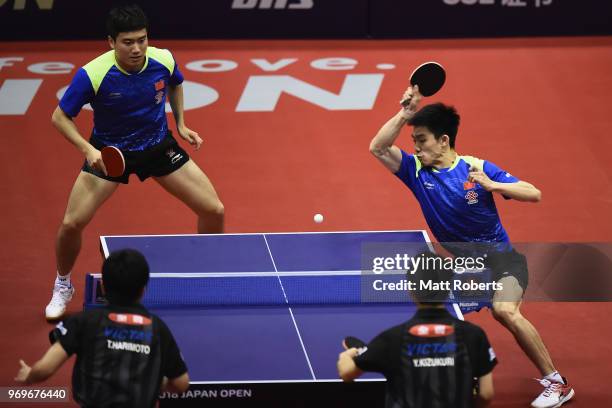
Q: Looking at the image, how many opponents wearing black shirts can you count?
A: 2